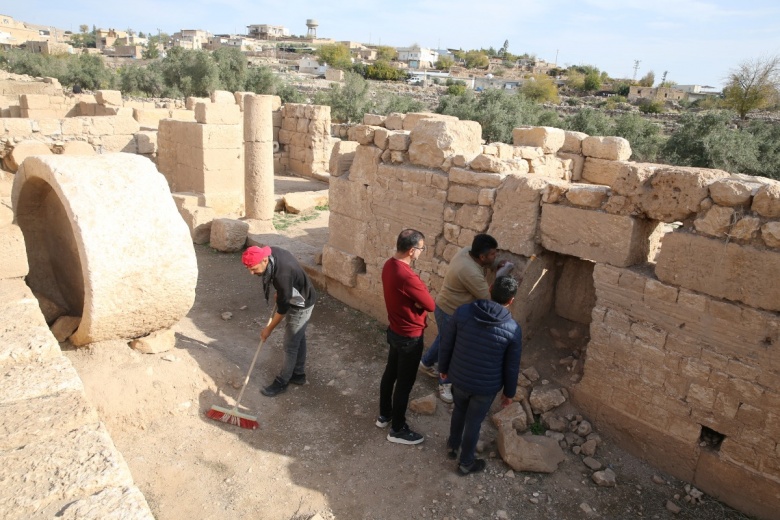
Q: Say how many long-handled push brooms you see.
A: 1